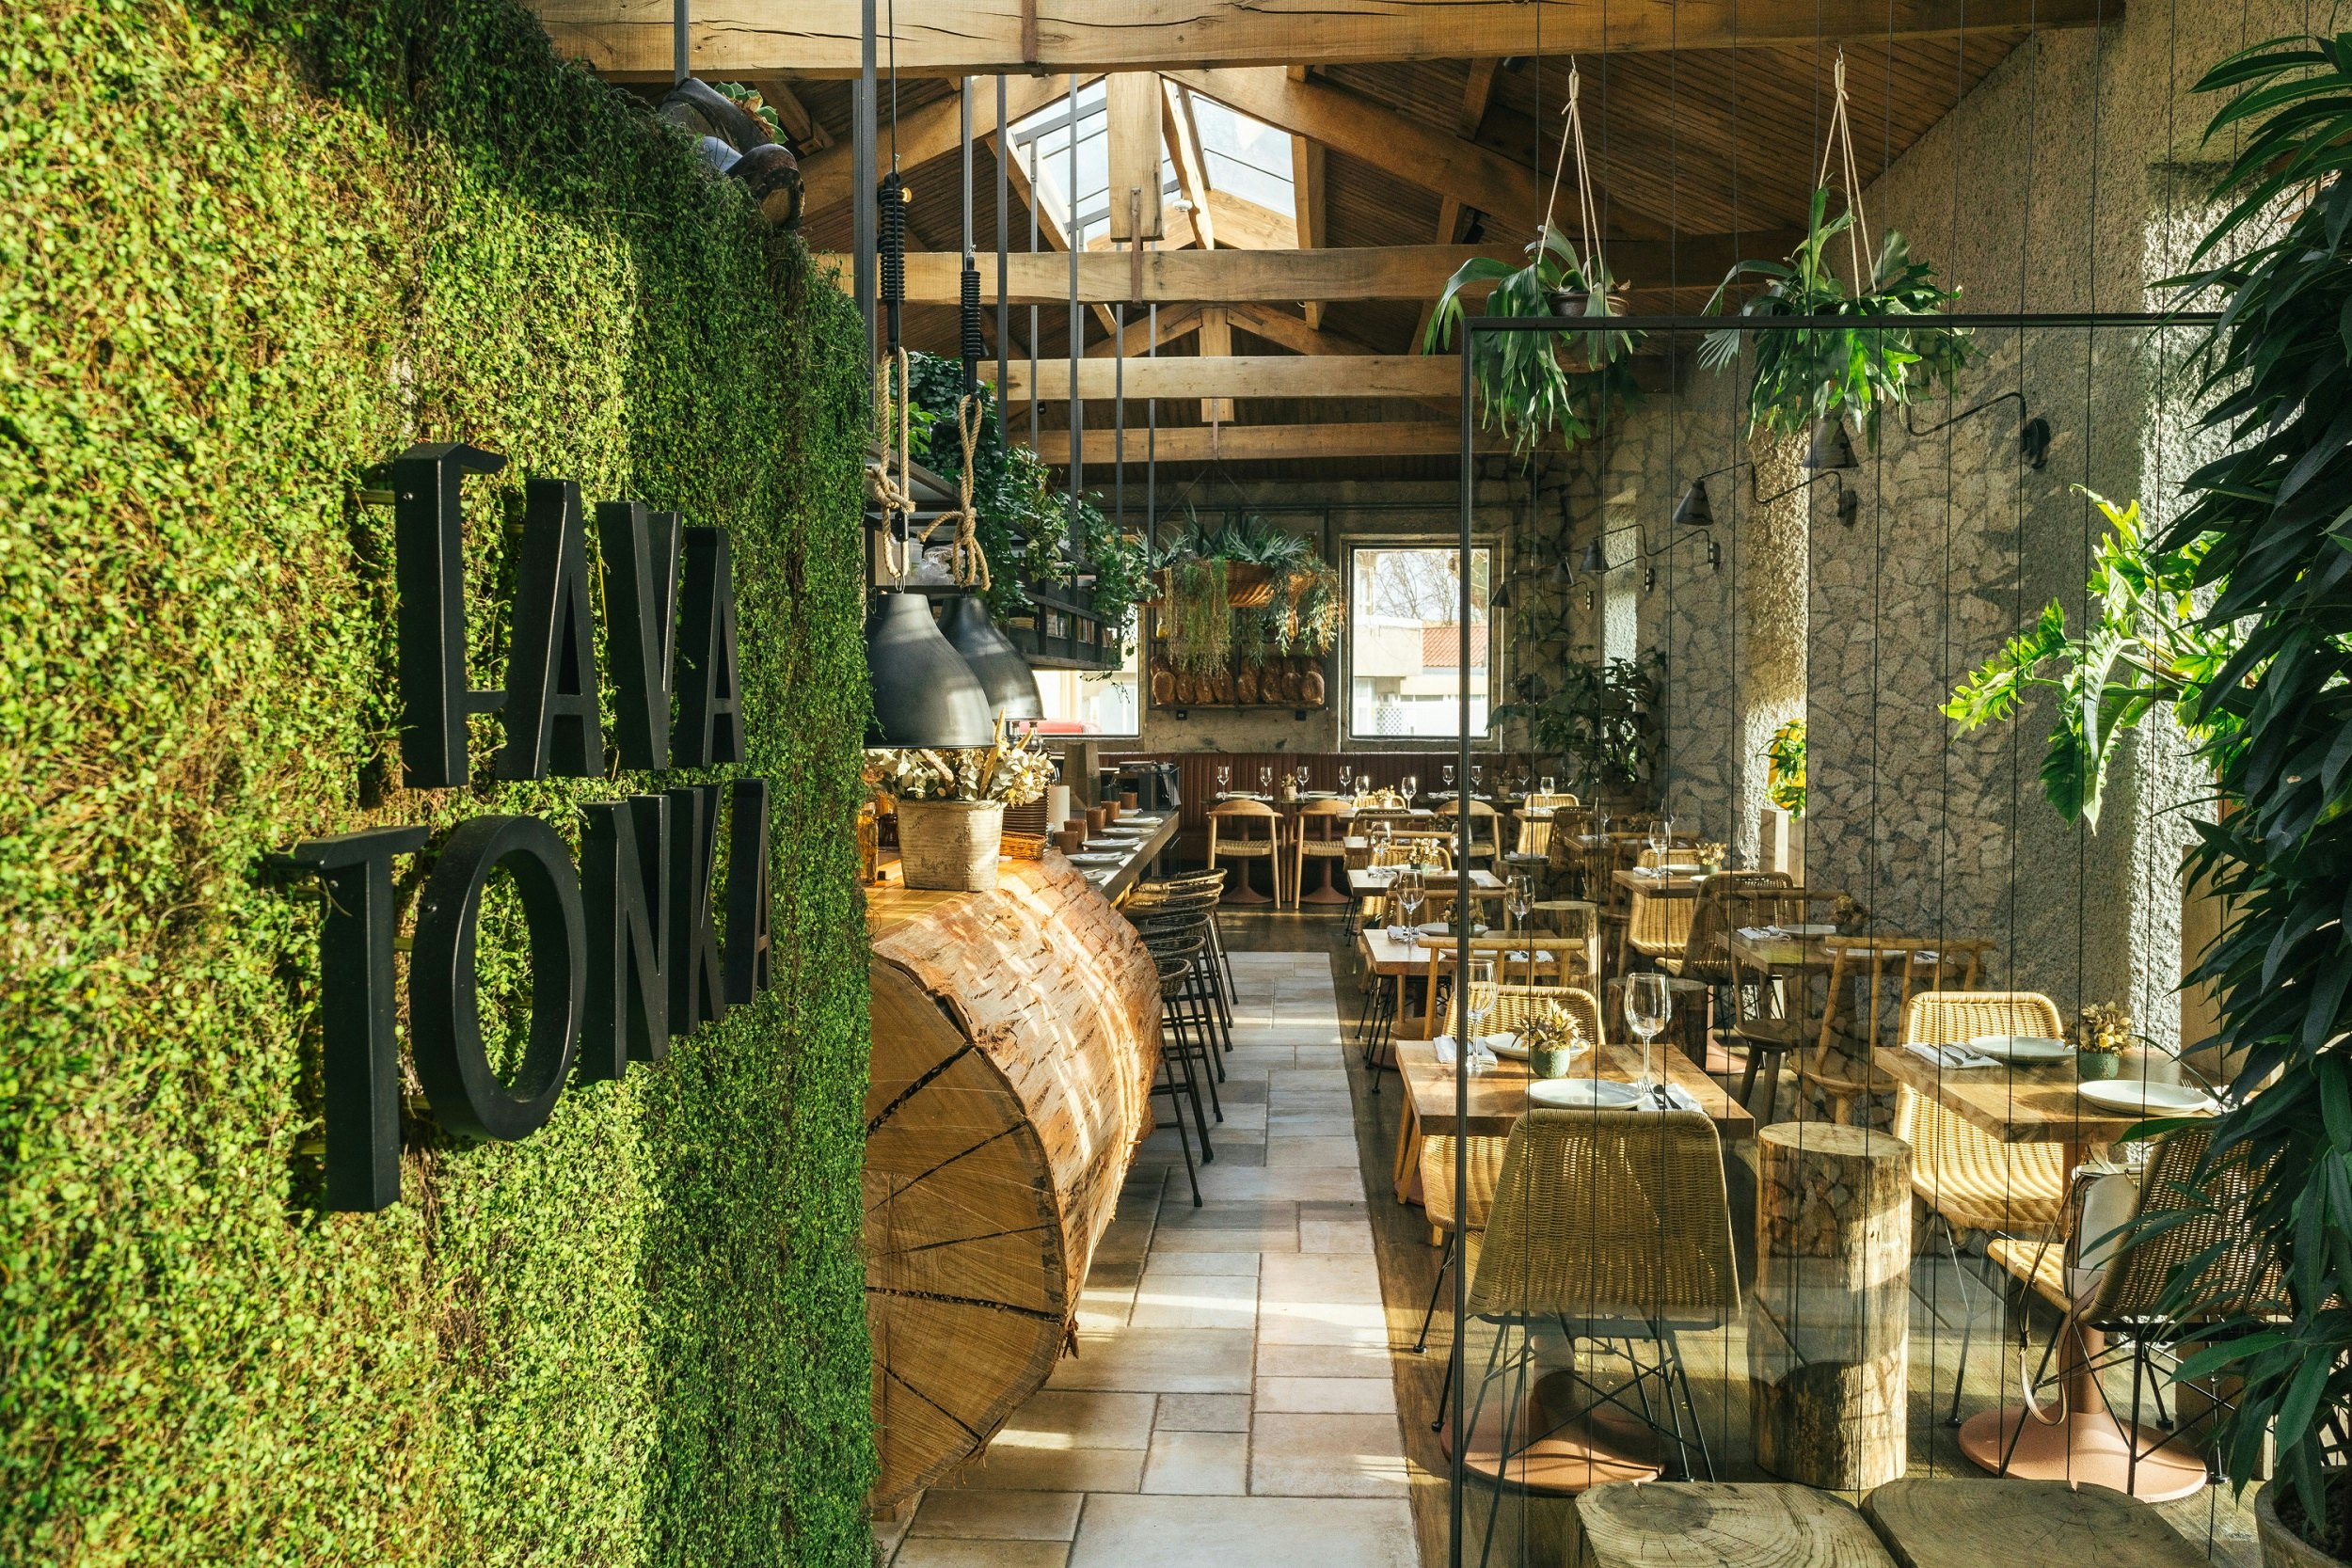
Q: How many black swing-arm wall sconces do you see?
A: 5